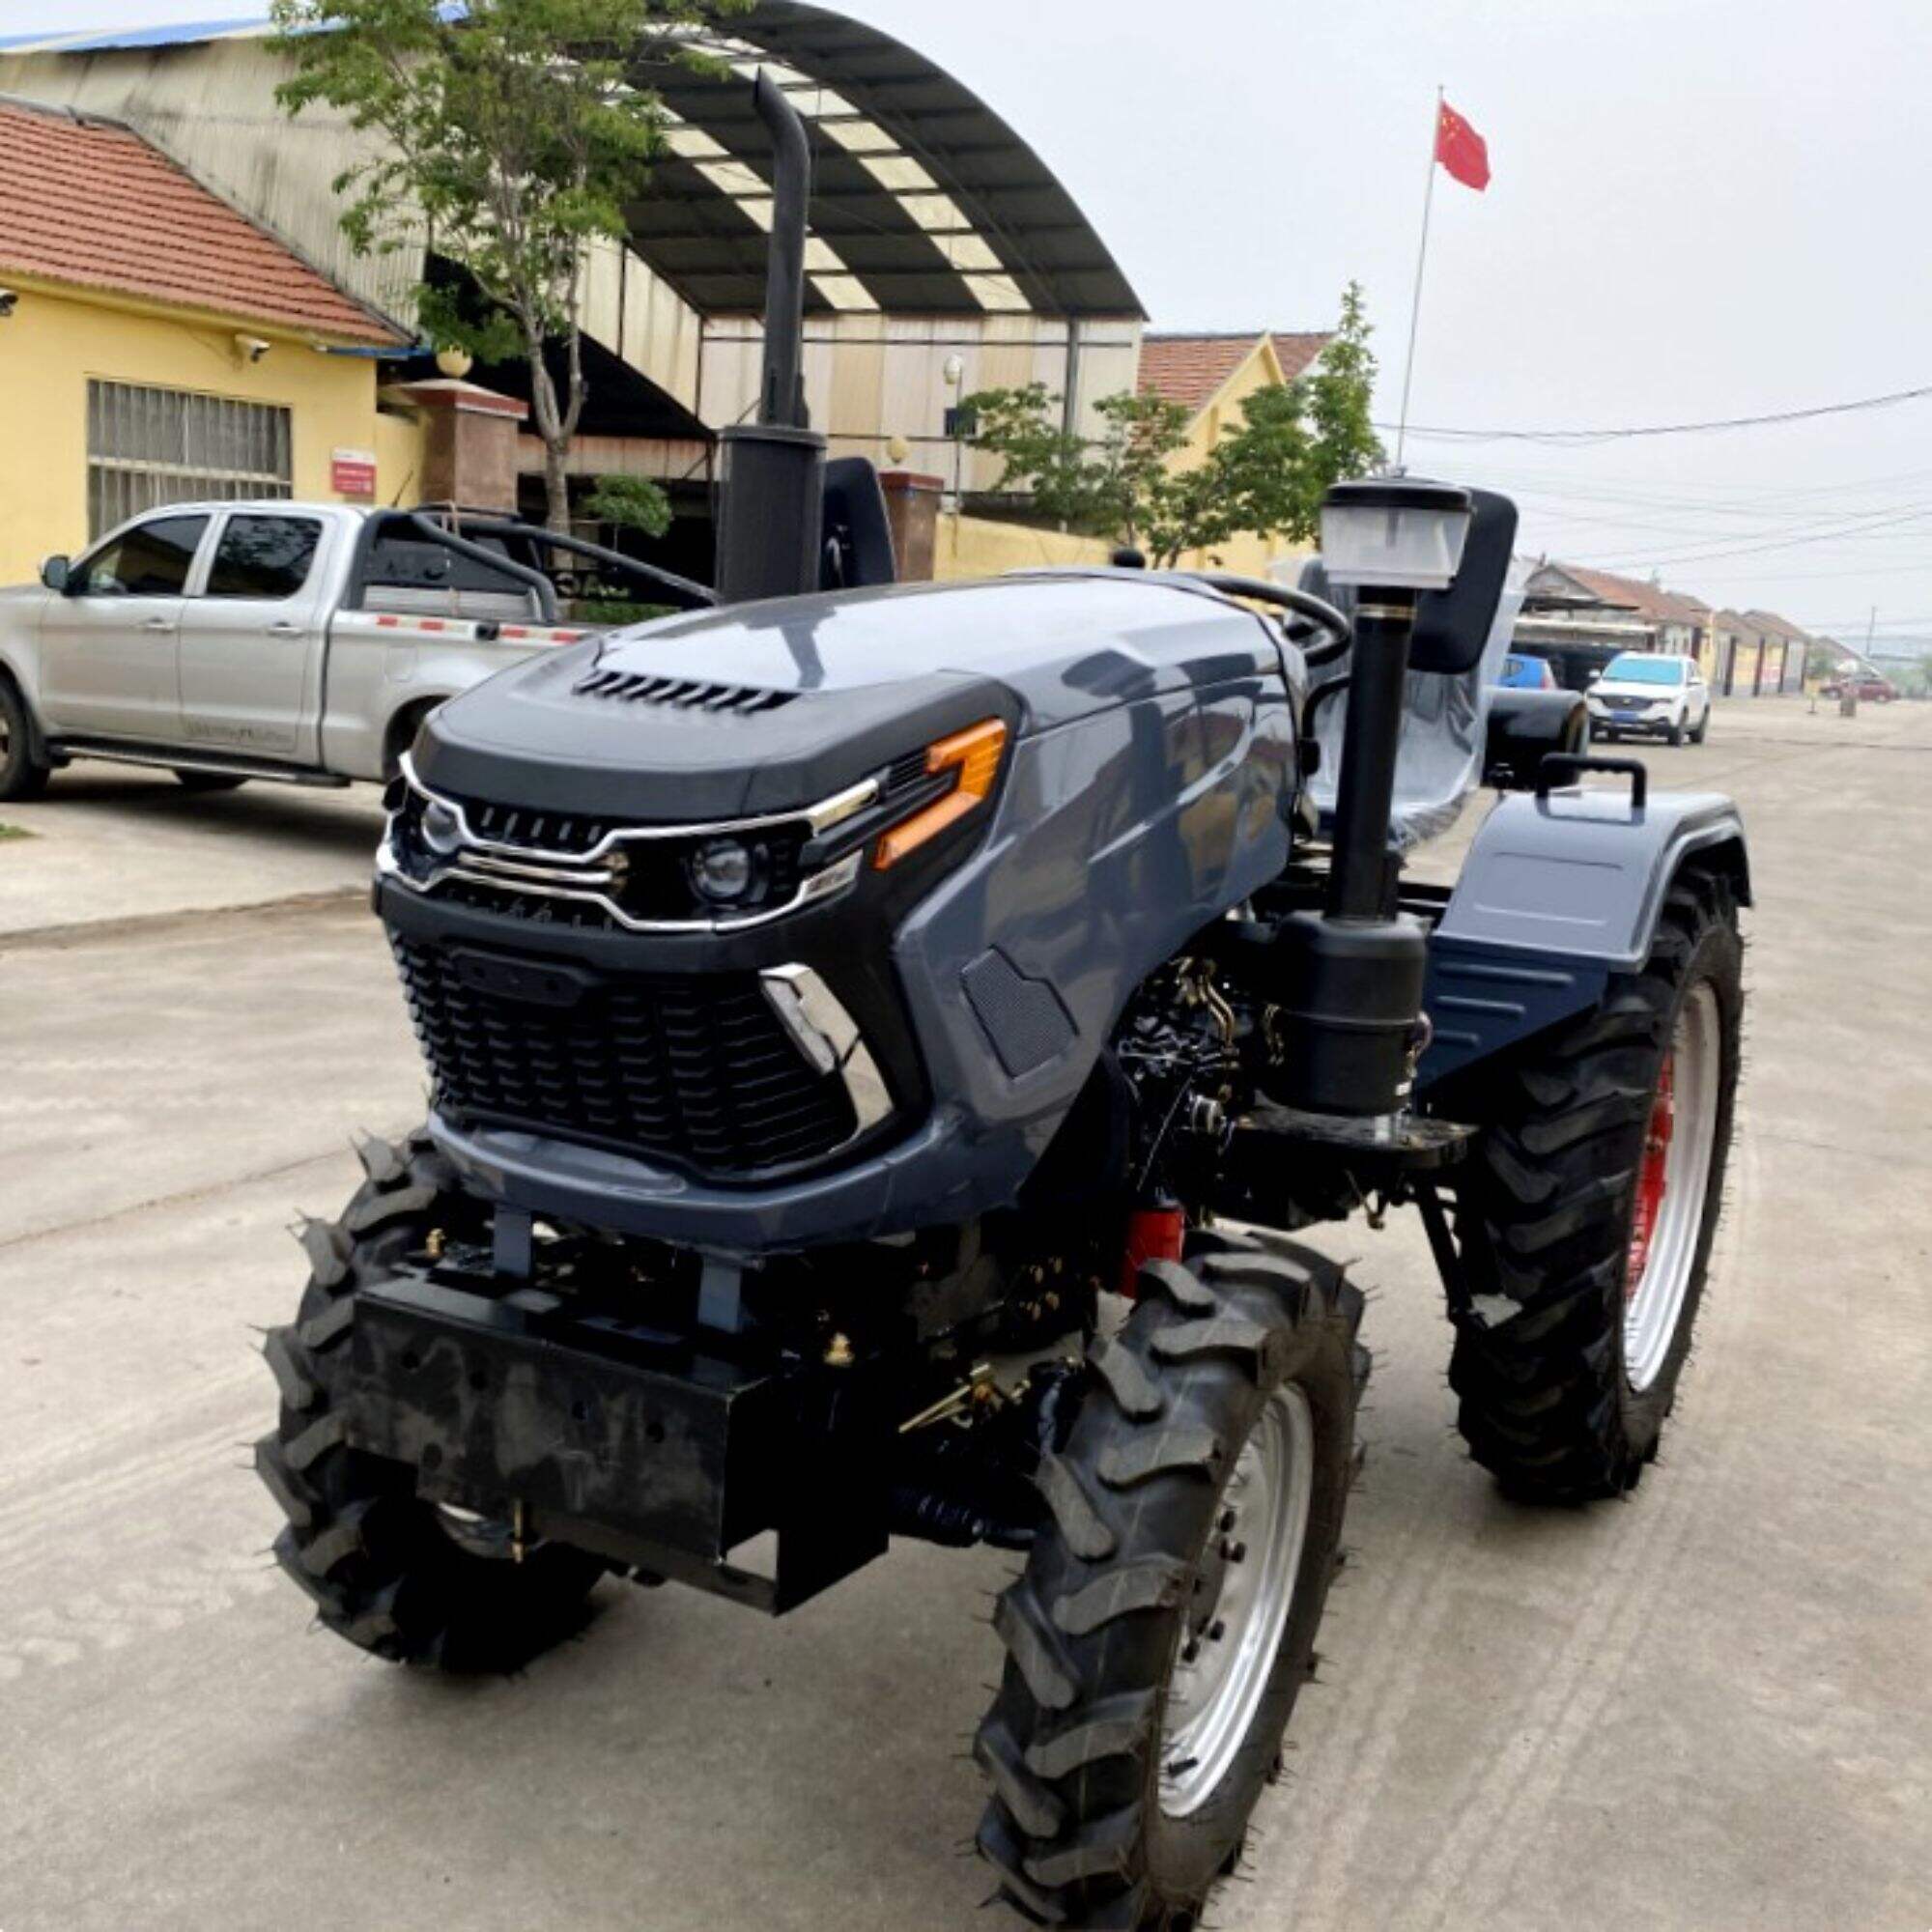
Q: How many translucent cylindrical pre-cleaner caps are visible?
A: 1